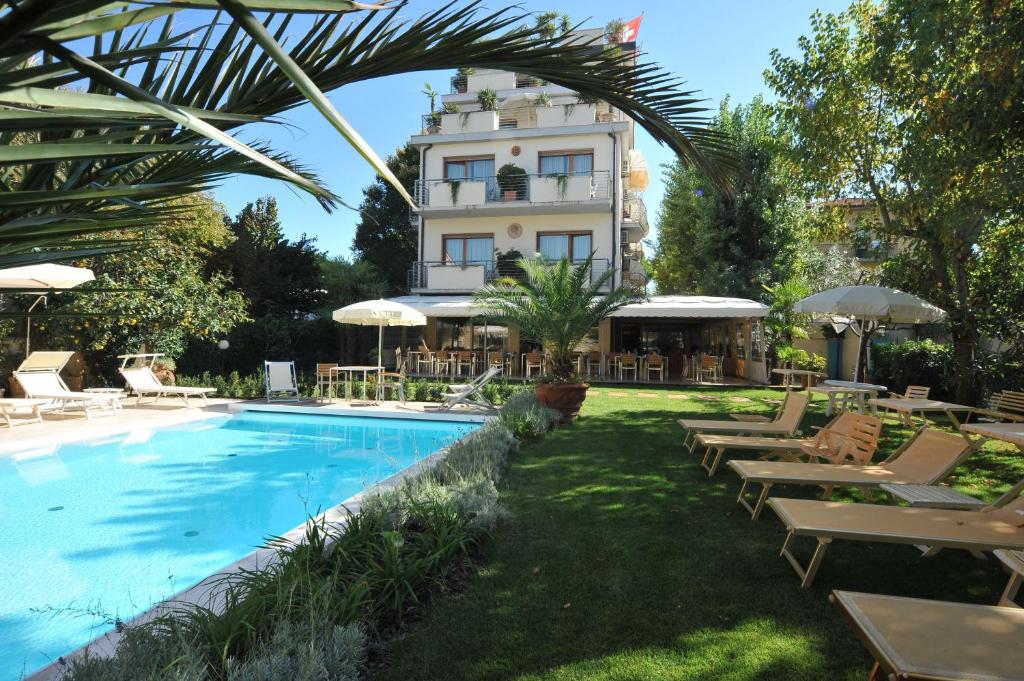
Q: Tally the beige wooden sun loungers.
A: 5